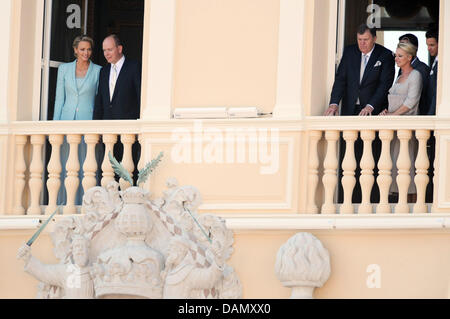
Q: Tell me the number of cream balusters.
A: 14